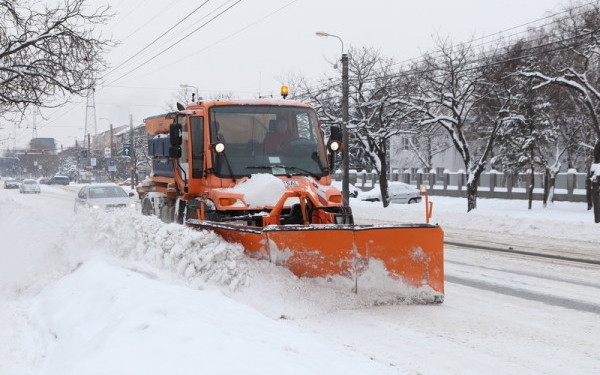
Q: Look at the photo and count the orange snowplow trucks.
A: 1